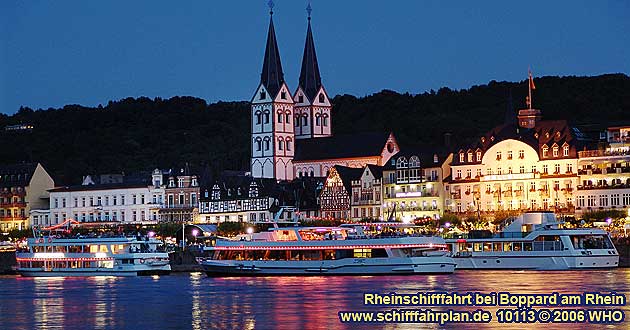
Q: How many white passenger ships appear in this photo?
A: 3